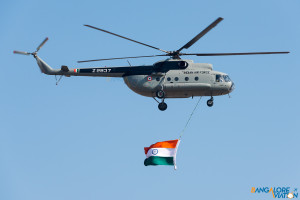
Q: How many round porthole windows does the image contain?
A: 5